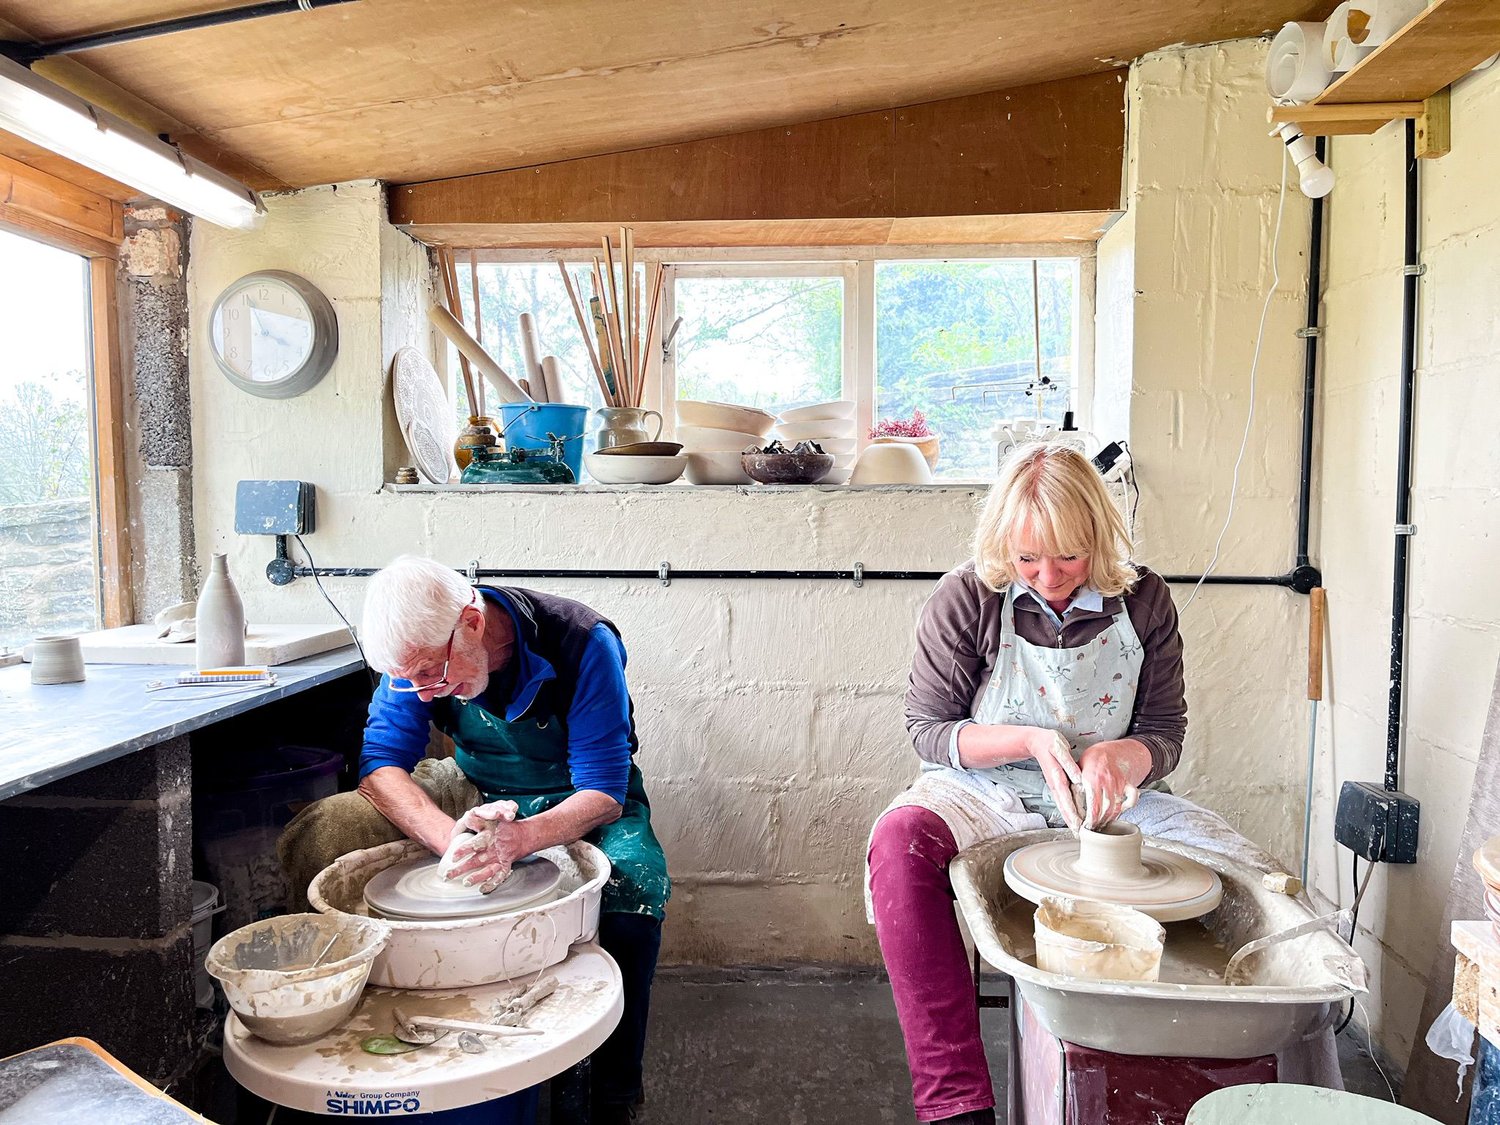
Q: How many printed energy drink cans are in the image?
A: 0